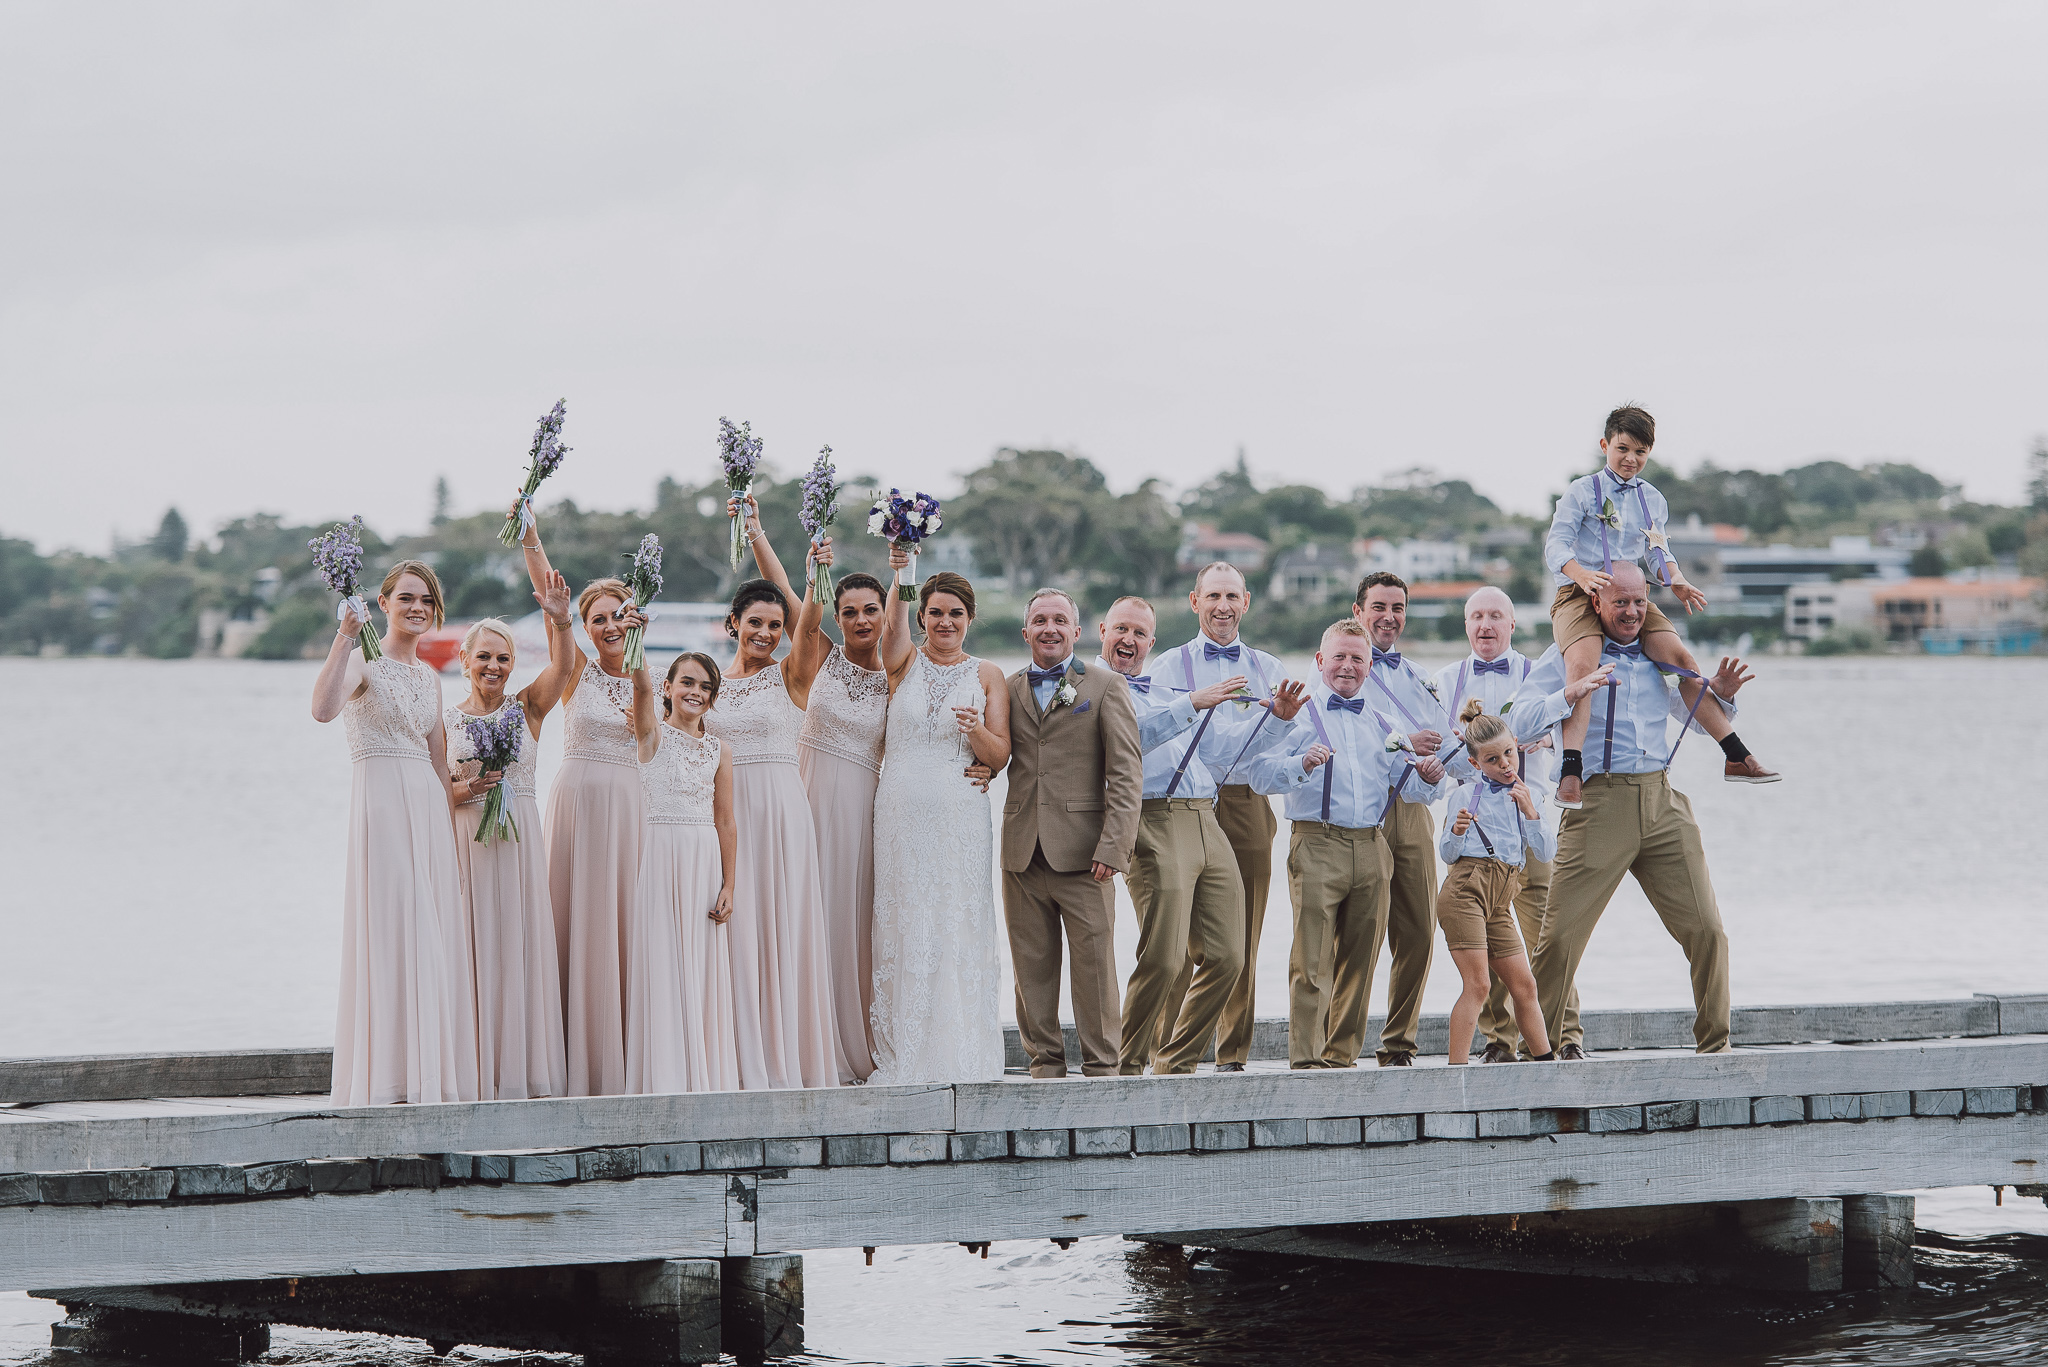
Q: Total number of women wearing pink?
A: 6